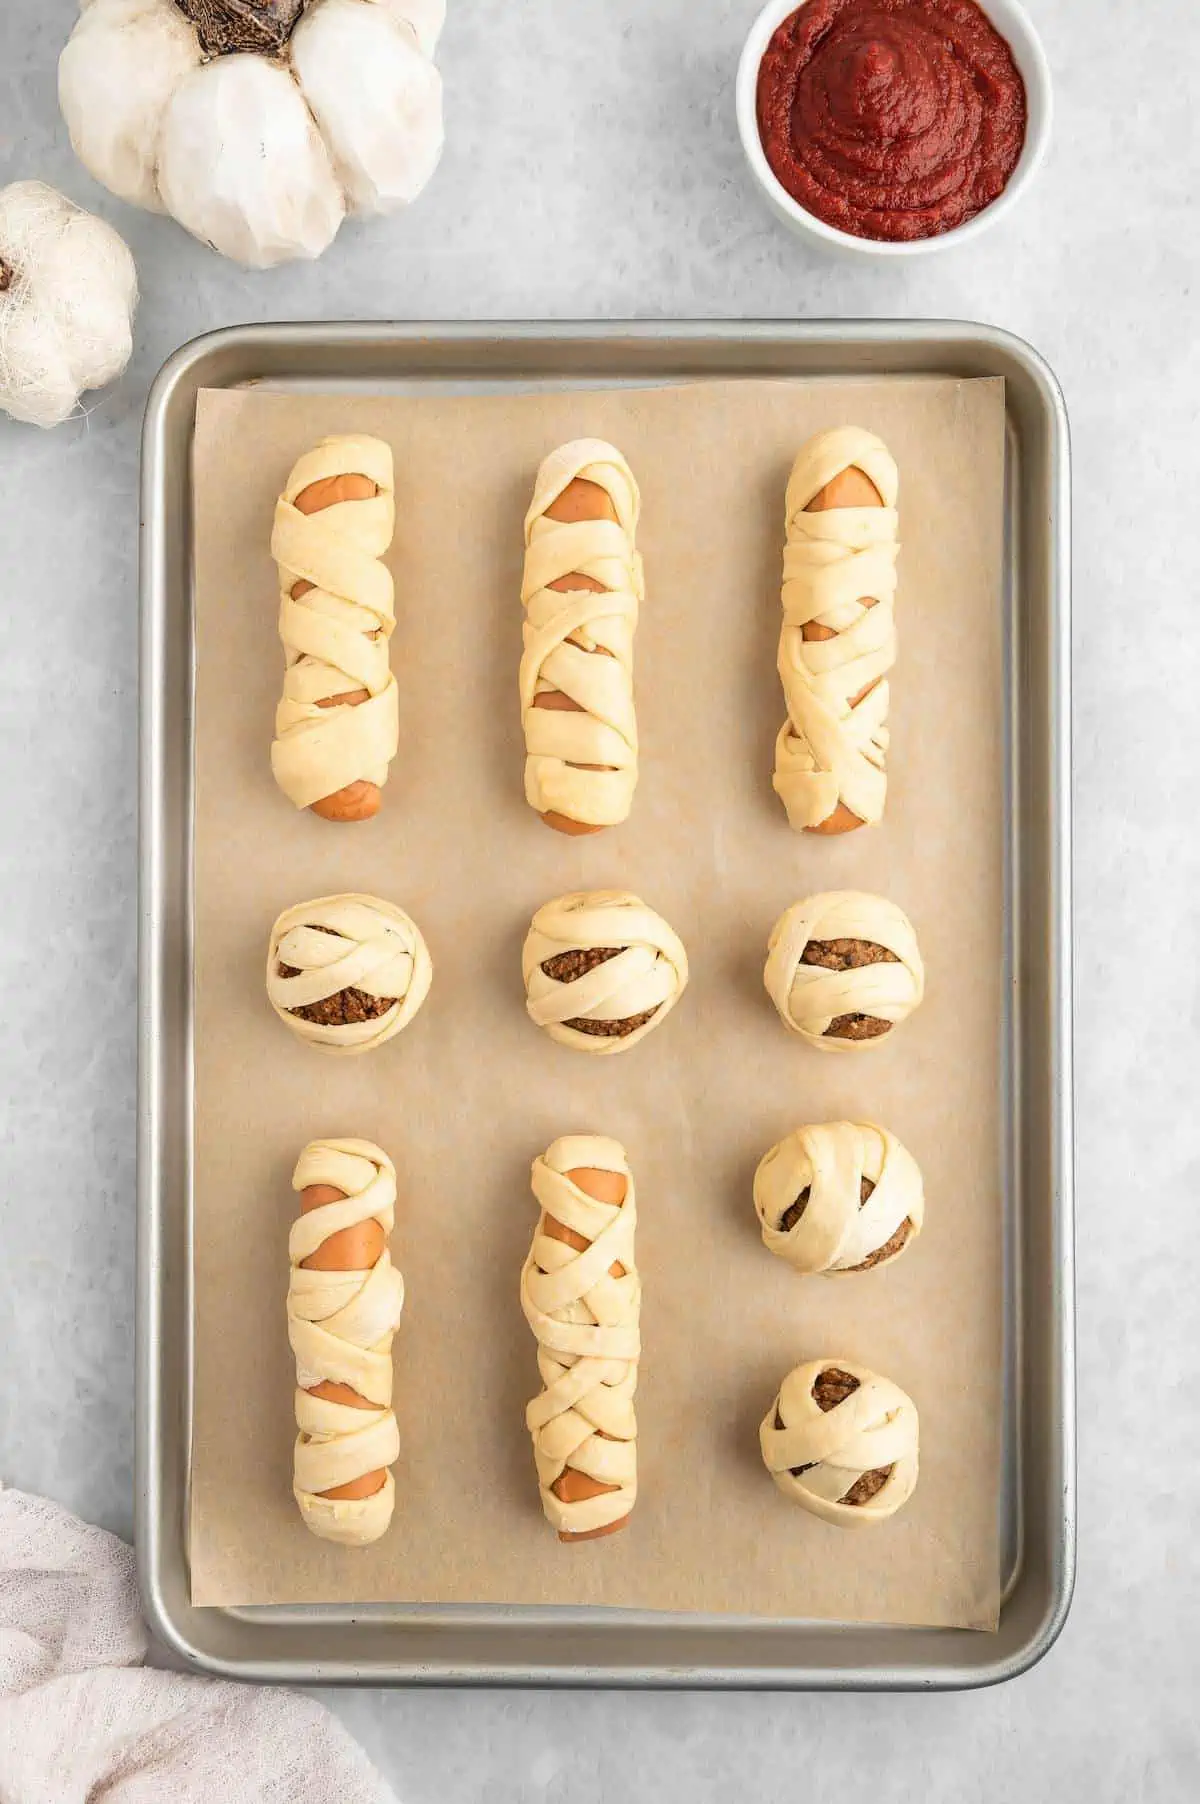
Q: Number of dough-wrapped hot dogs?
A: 5